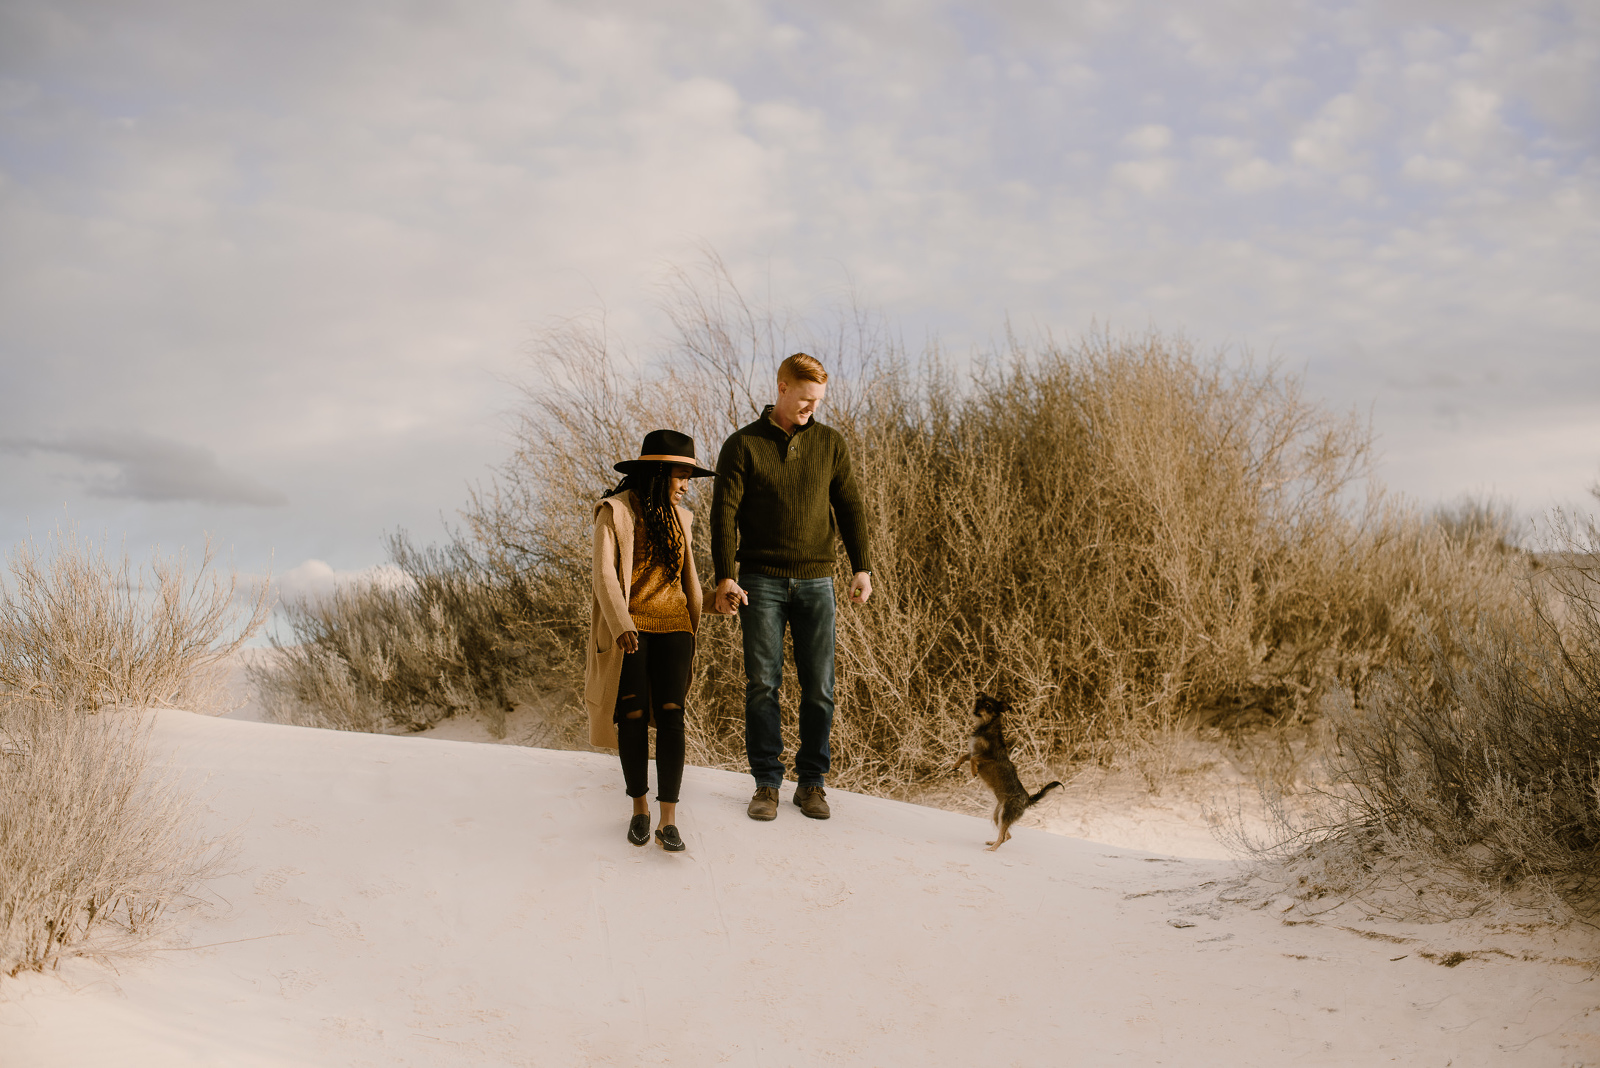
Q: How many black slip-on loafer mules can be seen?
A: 2